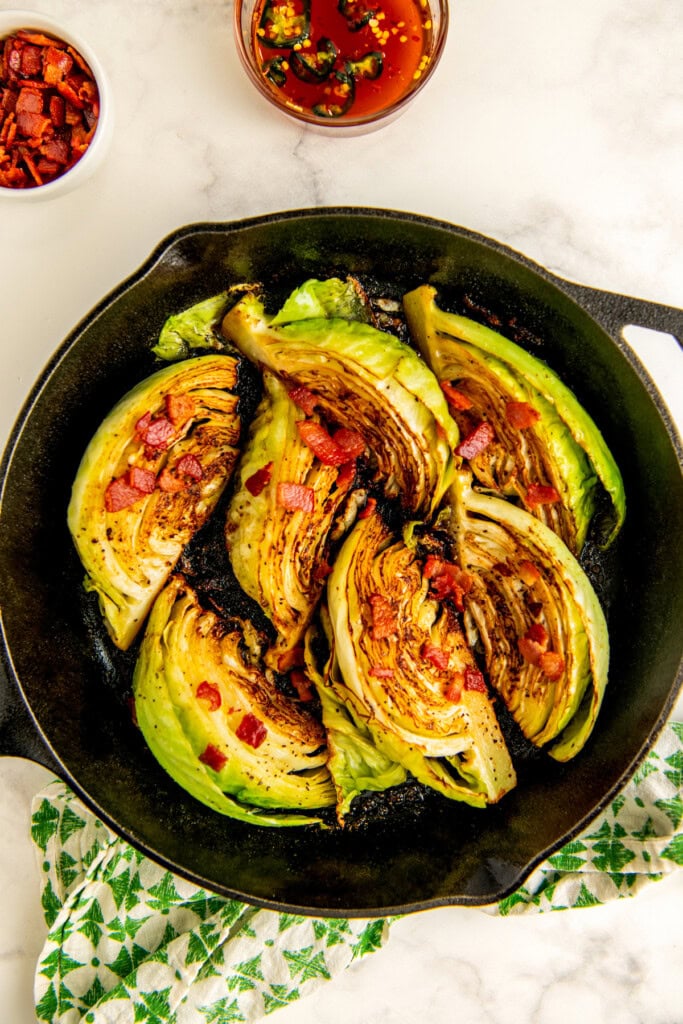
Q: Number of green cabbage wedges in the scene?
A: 7